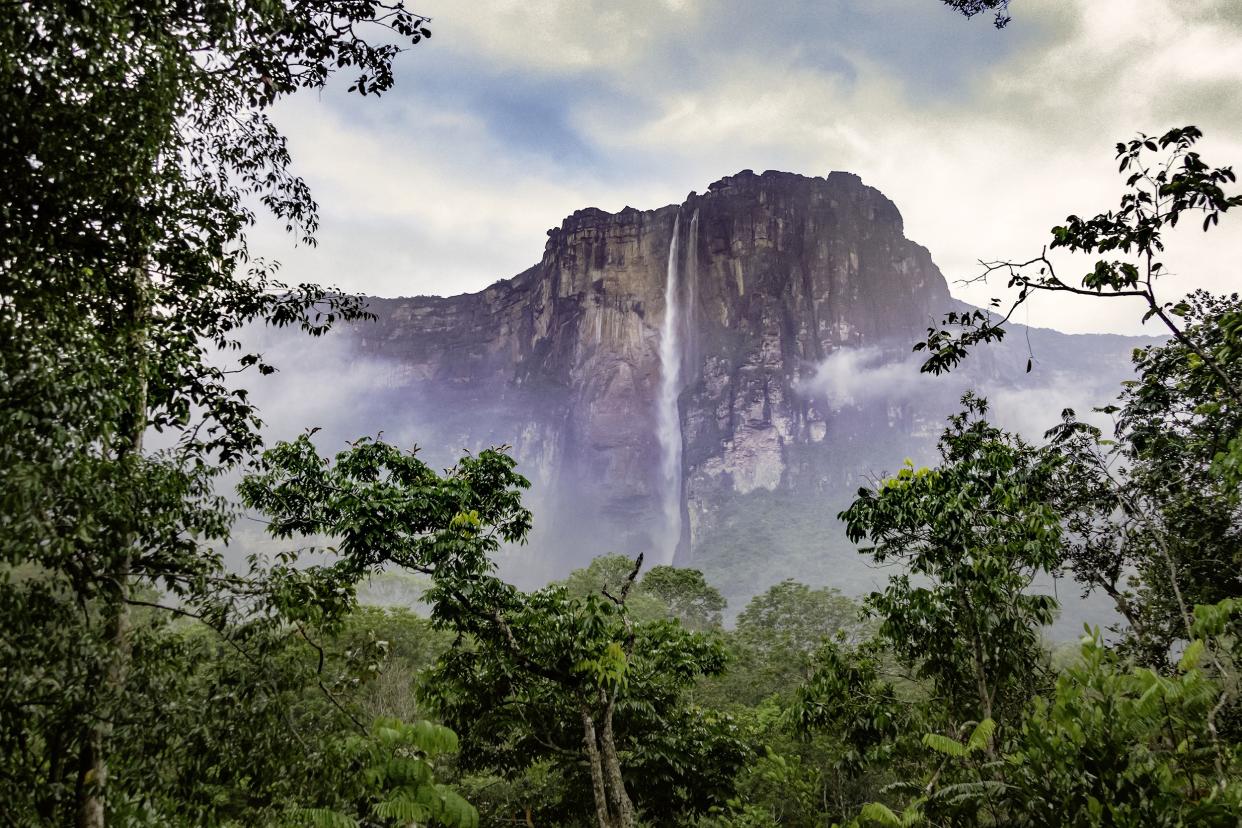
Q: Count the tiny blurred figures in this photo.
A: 0